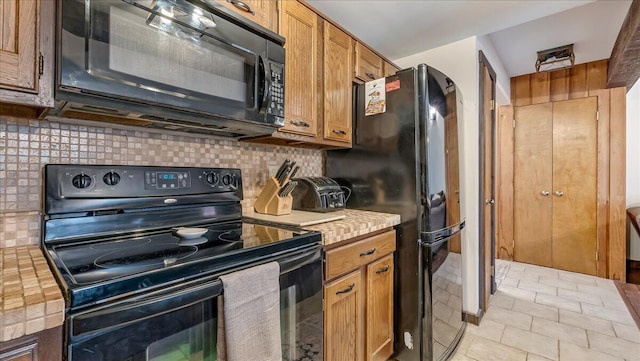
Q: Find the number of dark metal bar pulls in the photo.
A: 7